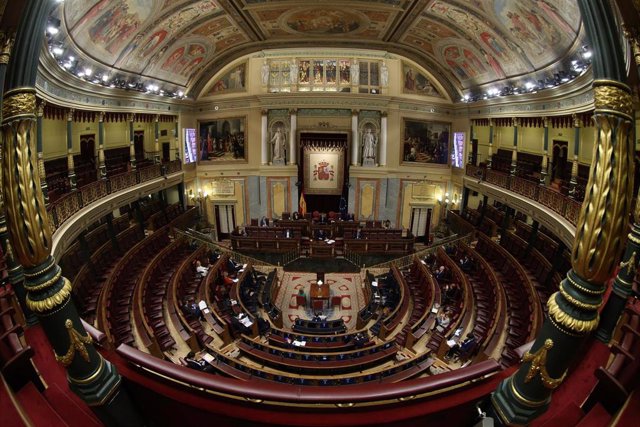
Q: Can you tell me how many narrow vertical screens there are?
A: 2